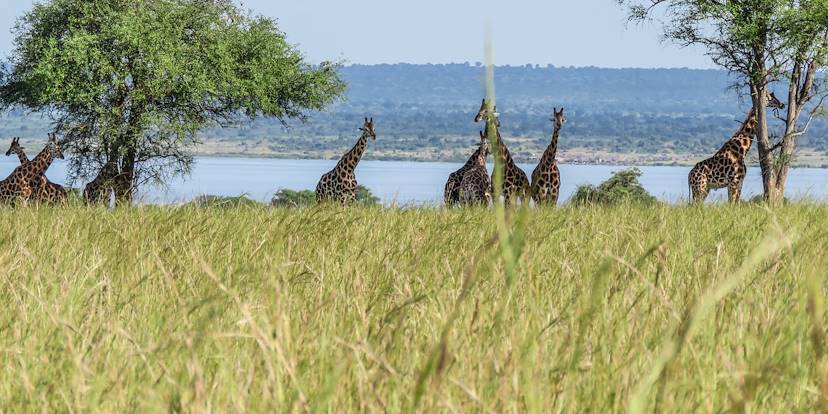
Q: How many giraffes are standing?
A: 9